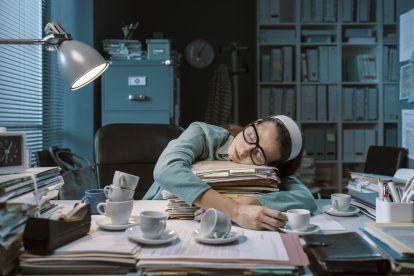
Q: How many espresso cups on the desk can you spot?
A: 7